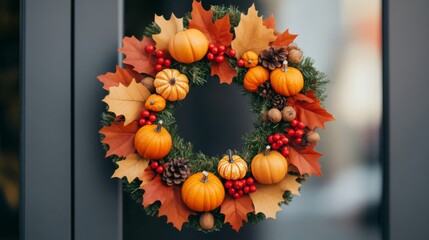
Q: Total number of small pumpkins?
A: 10